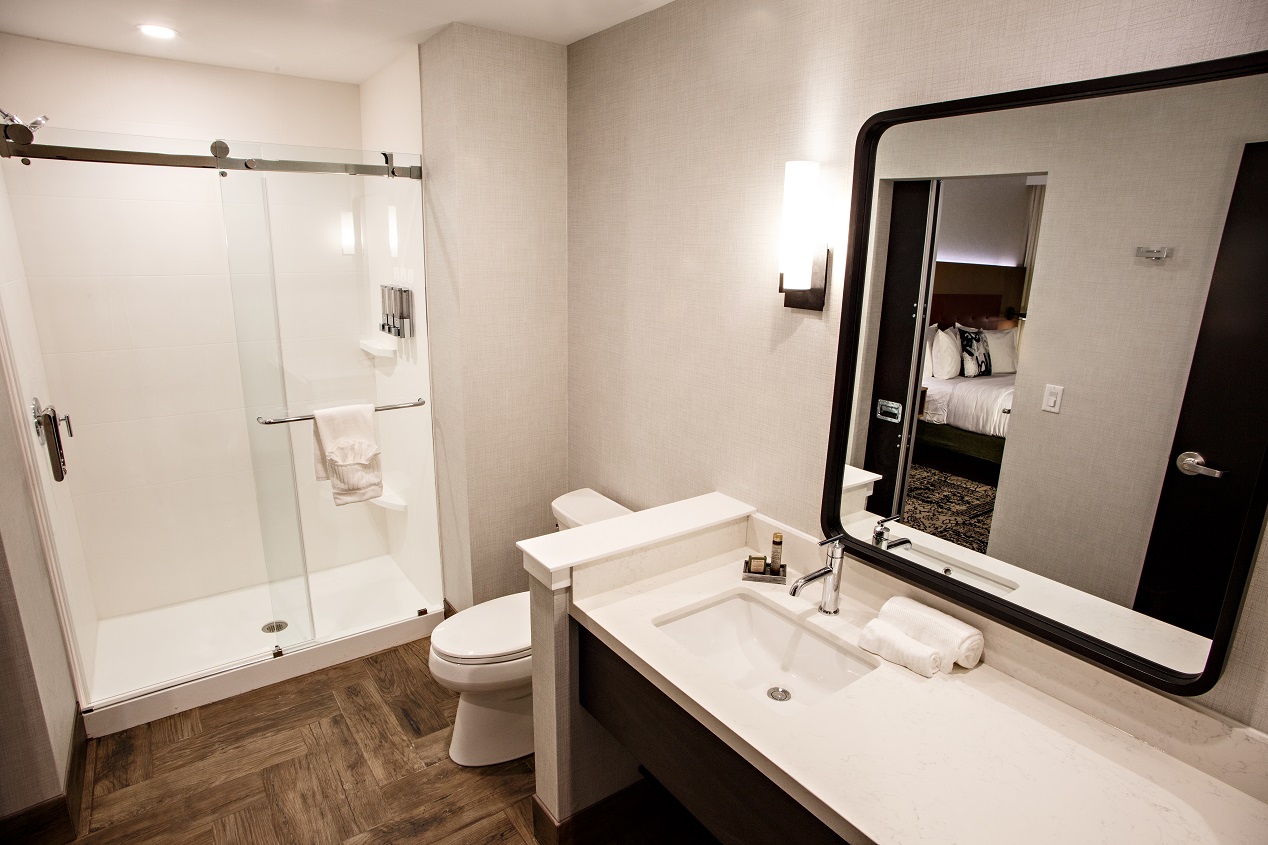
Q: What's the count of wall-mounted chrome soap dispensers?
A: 3